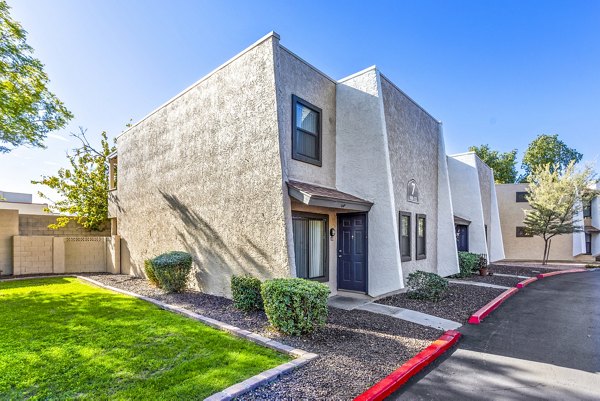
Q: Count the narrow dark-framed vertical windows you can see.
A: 2